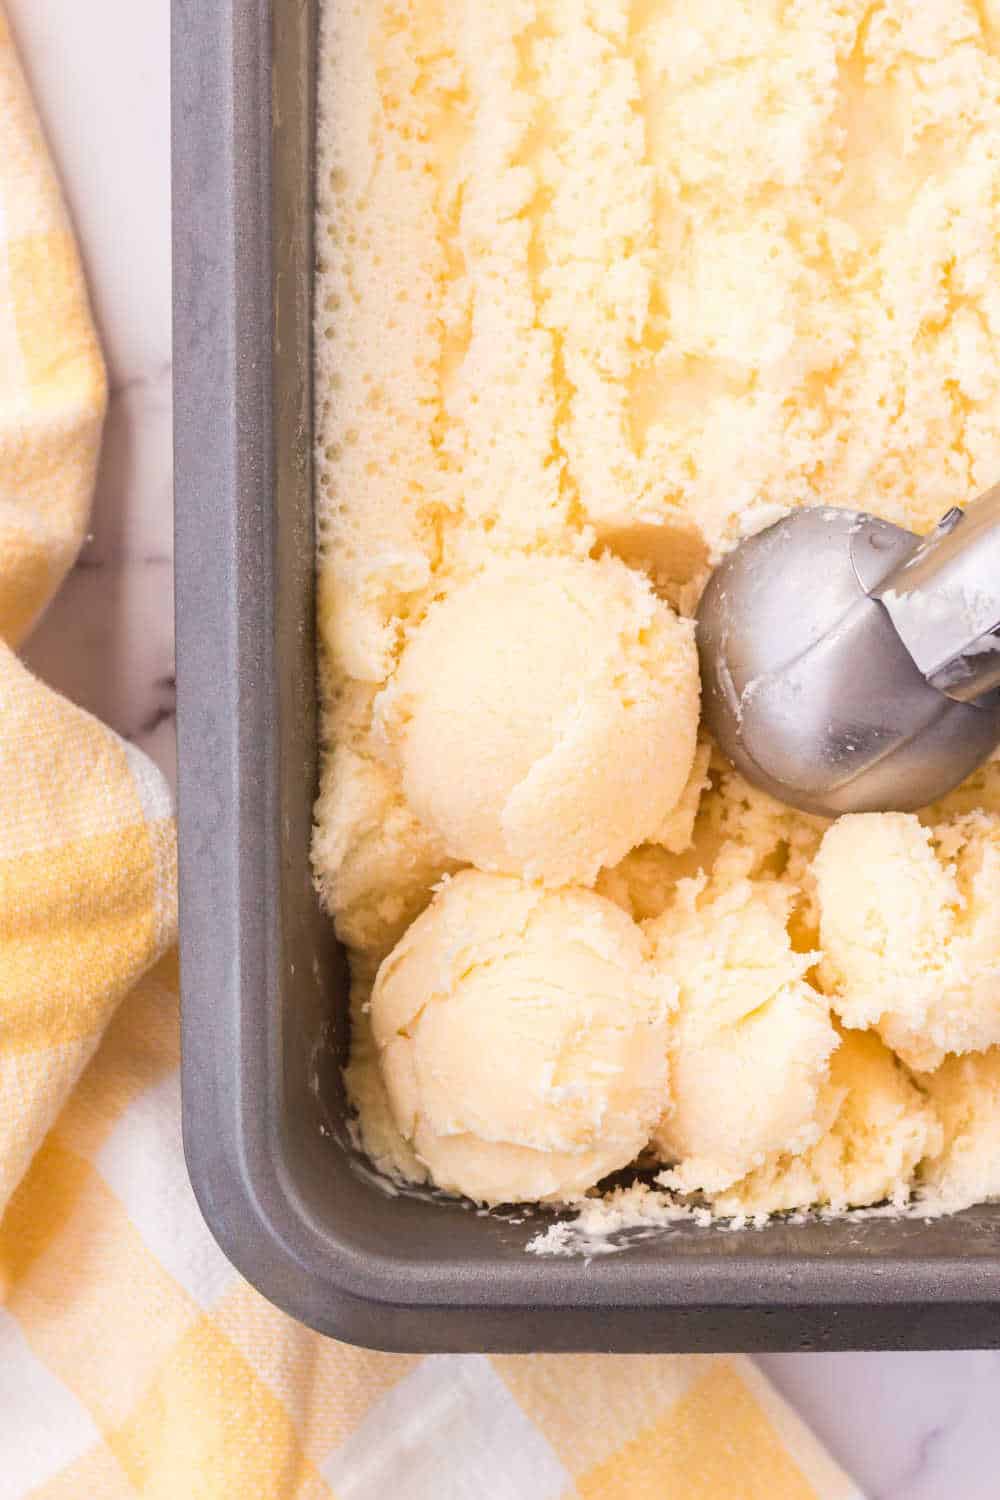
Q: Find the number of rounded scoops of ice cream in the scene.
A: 2